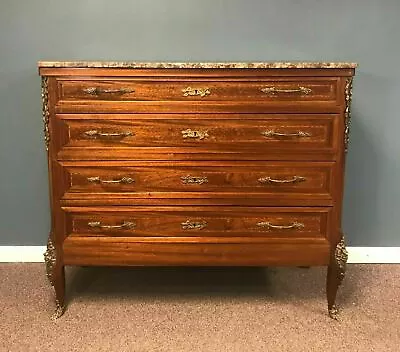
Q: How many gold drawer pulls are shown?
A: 8